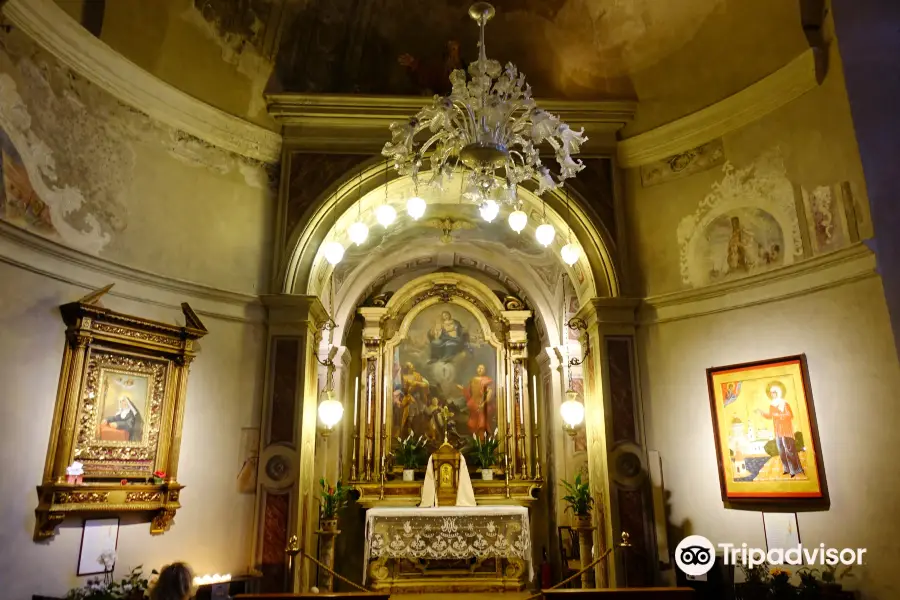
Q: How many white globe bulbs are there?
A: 10